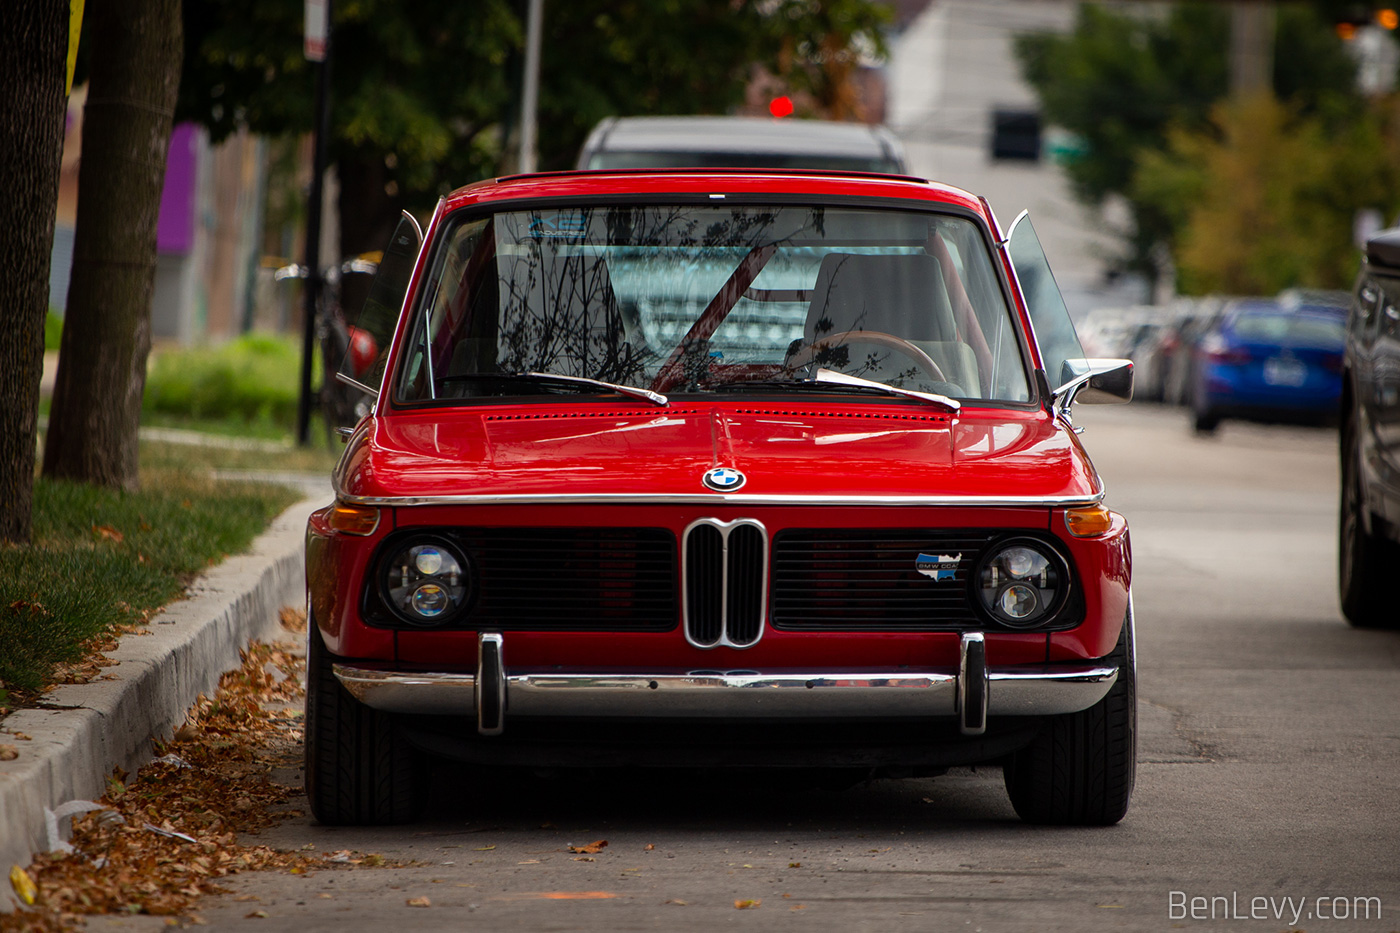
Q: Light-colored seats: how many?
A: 2